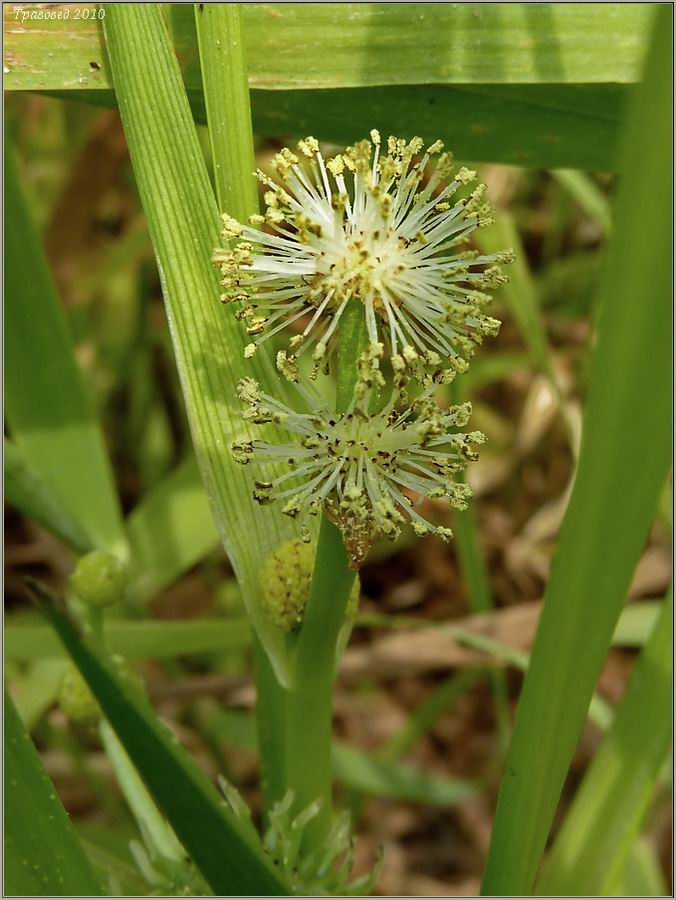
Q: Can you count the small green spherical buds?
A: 3